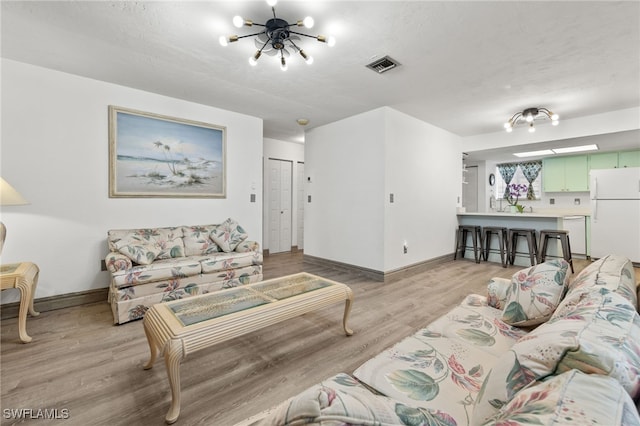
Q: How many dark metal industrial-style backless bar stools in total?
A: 4